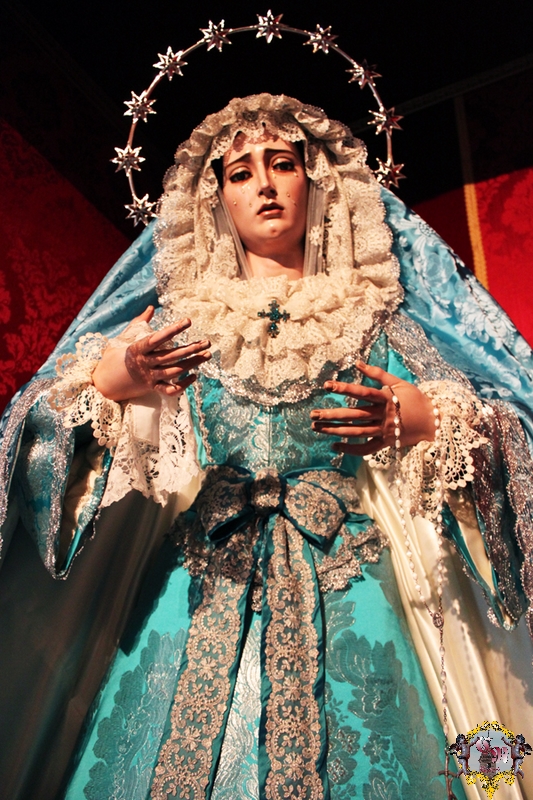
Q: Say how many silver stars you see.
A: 10